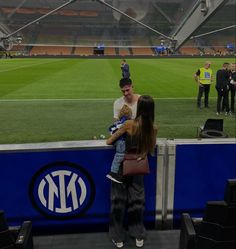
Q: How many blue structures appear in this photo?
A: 2